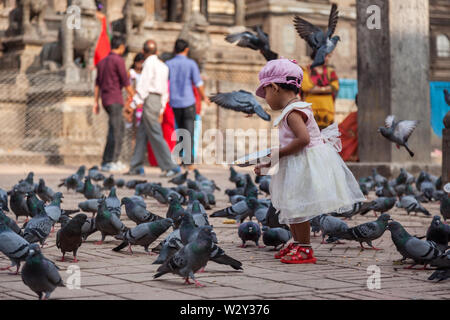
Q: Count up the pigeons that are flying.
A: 4